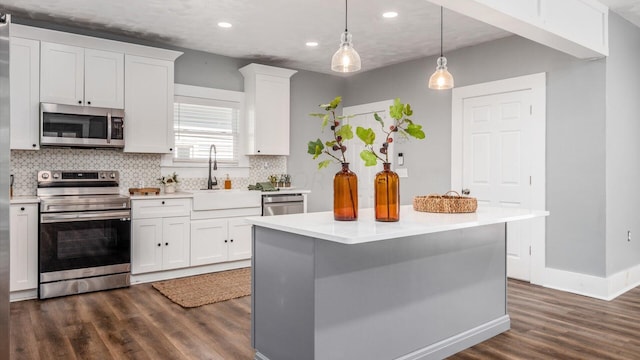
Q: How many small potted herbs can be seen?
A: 3